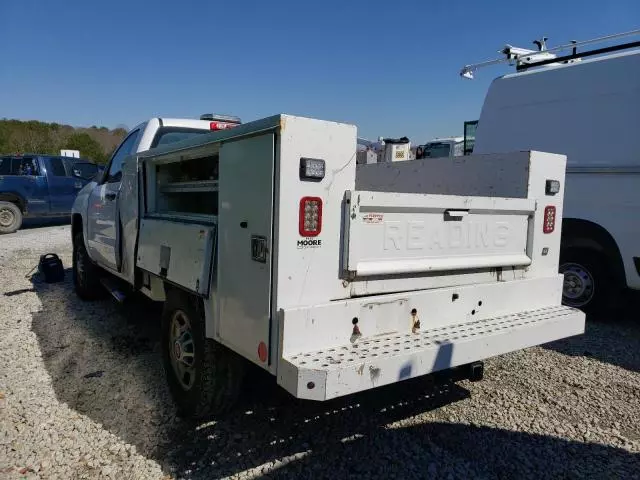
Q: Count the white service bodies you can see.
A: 1